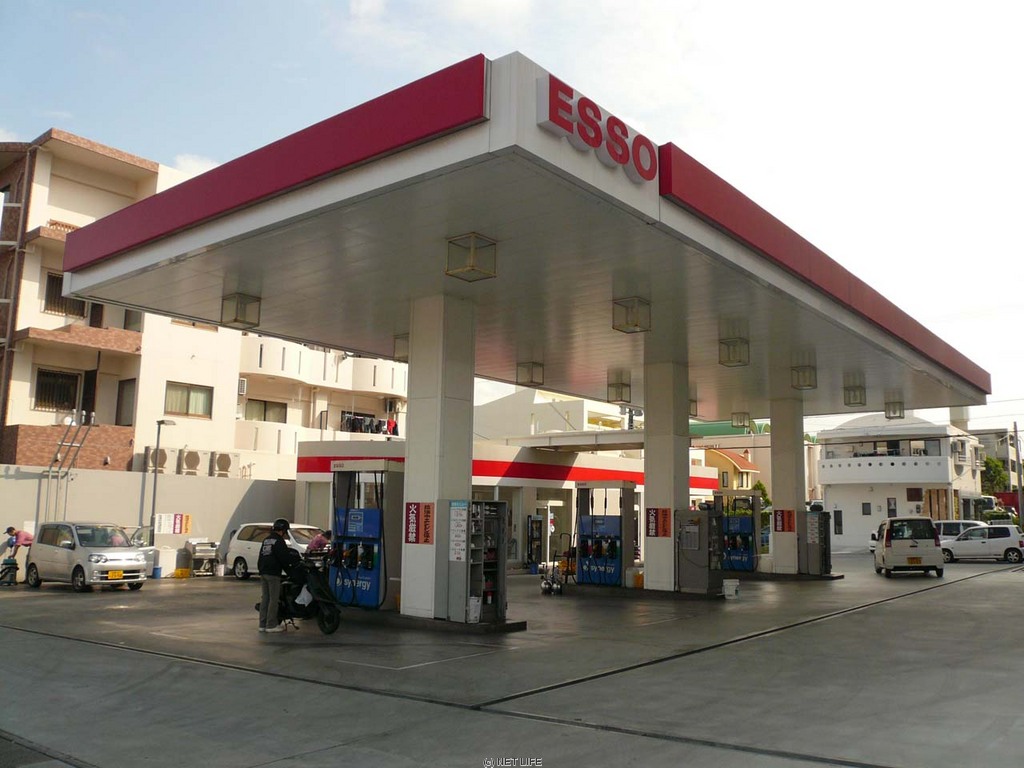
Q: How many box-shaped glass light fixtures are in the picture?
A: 12